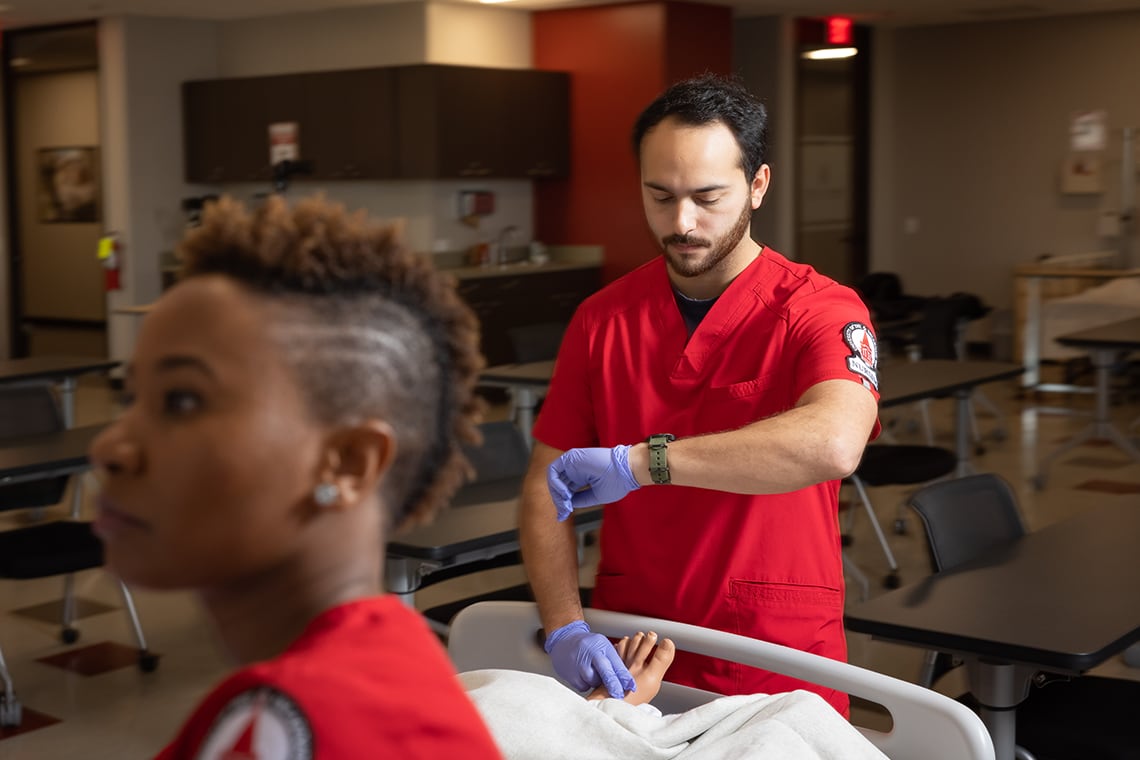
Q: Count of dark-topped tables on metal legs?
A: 7